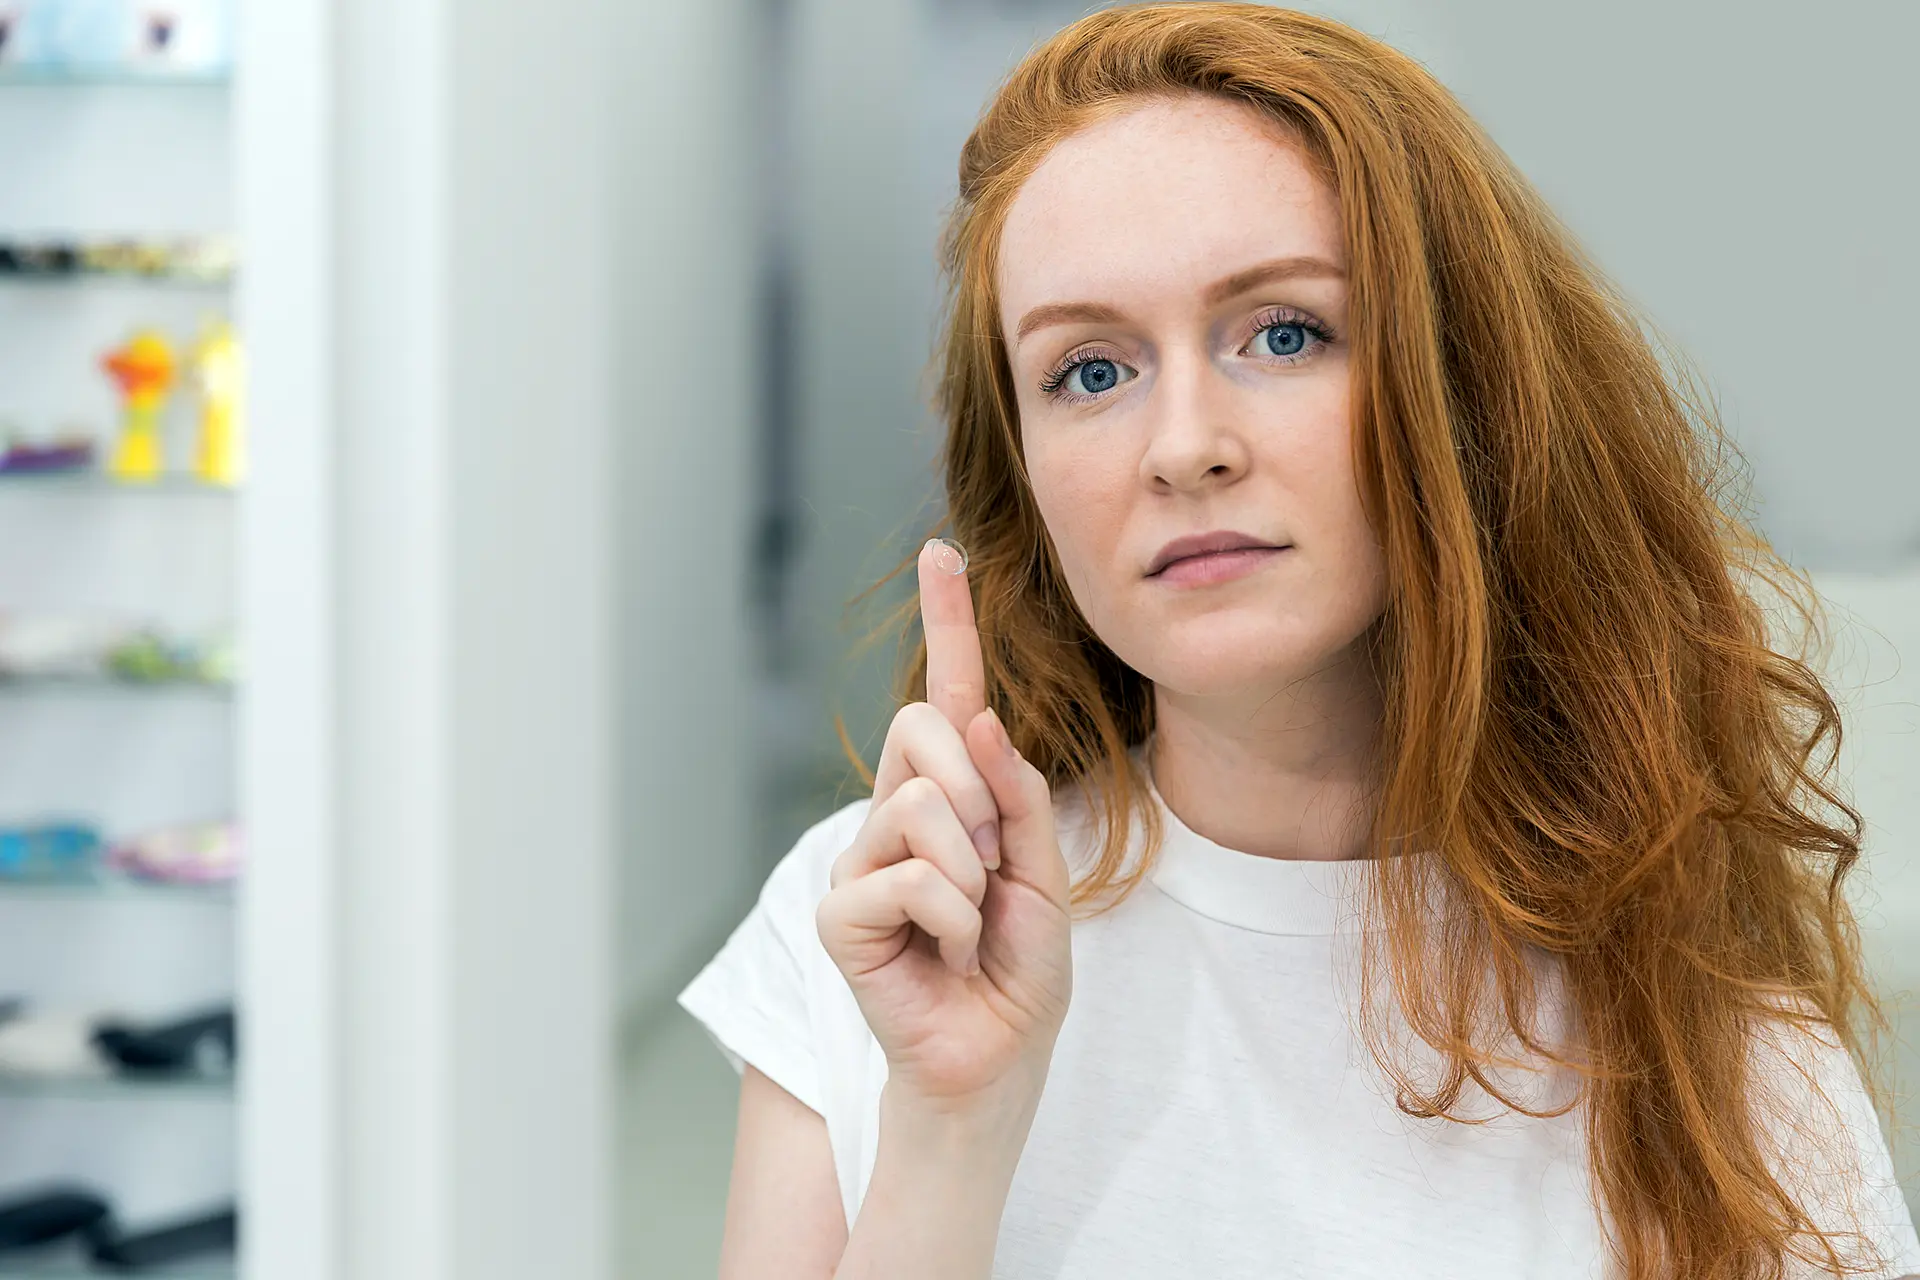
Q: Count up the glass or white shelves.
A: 7